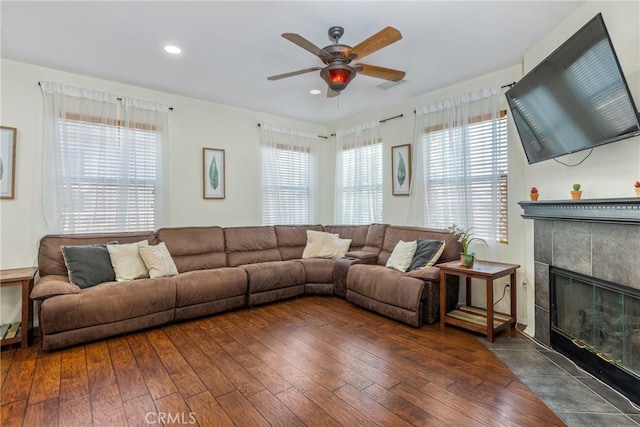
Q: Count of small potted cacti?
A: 3